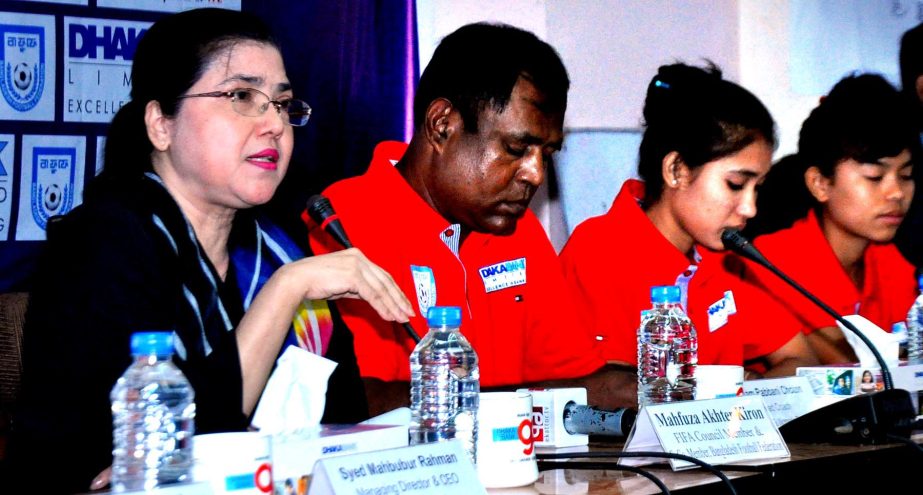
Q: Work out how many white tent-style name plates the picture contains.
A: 3